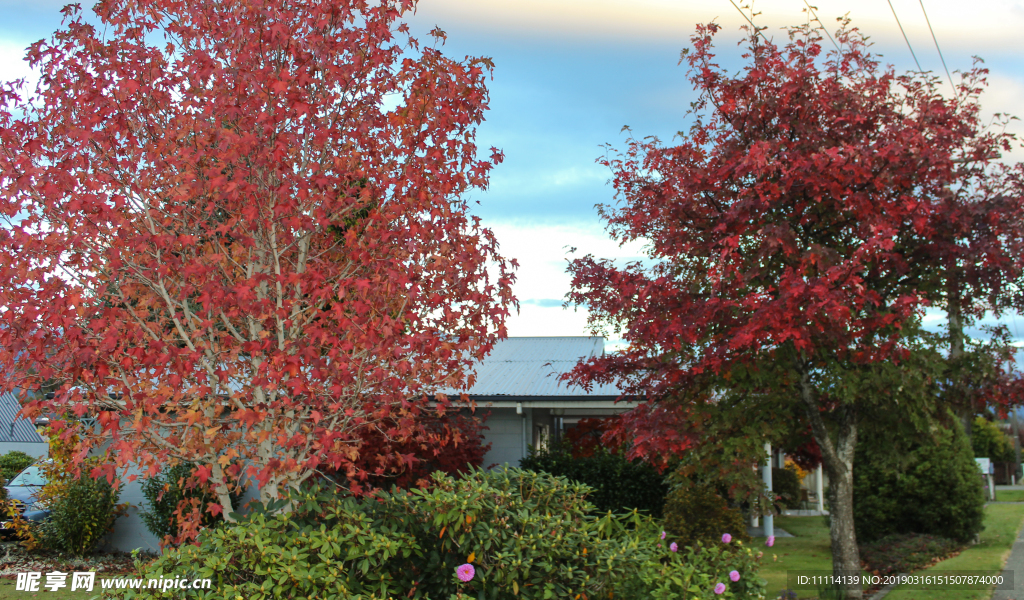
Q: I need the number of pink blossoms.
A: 7